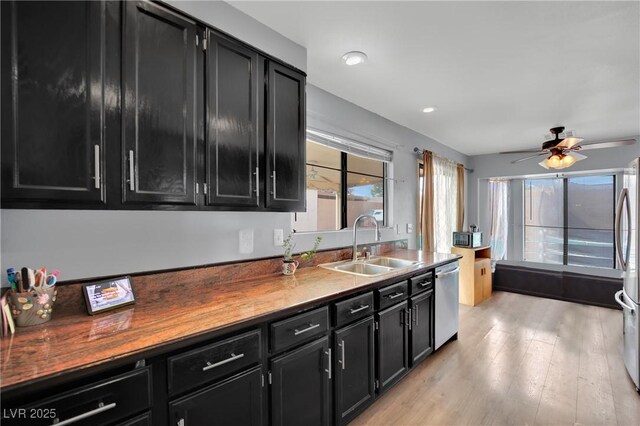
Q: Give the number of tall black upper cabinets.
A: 4